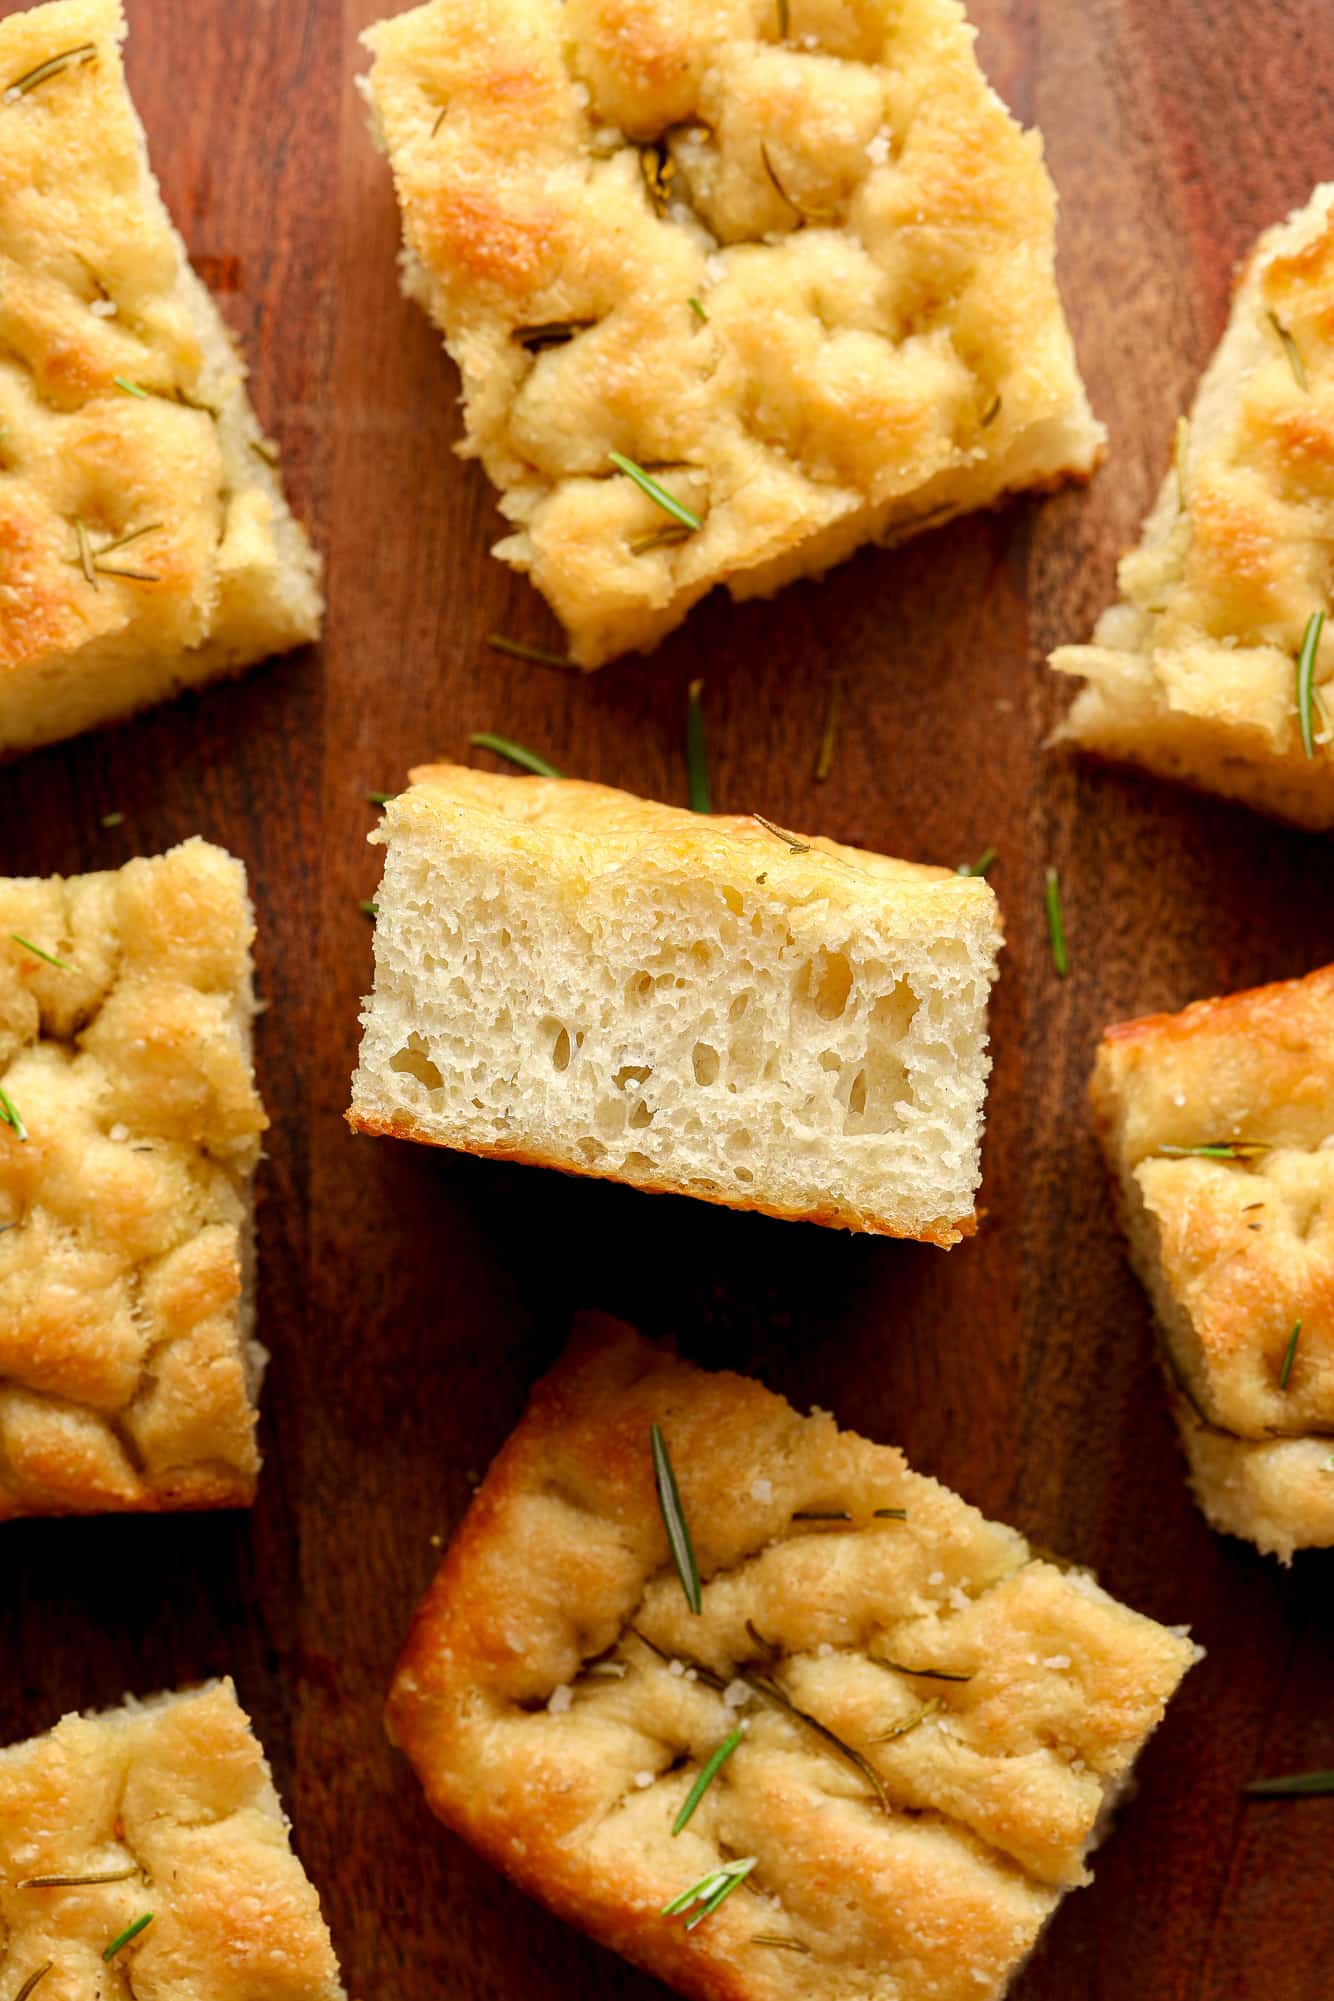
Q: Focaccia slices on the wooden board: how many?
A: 8